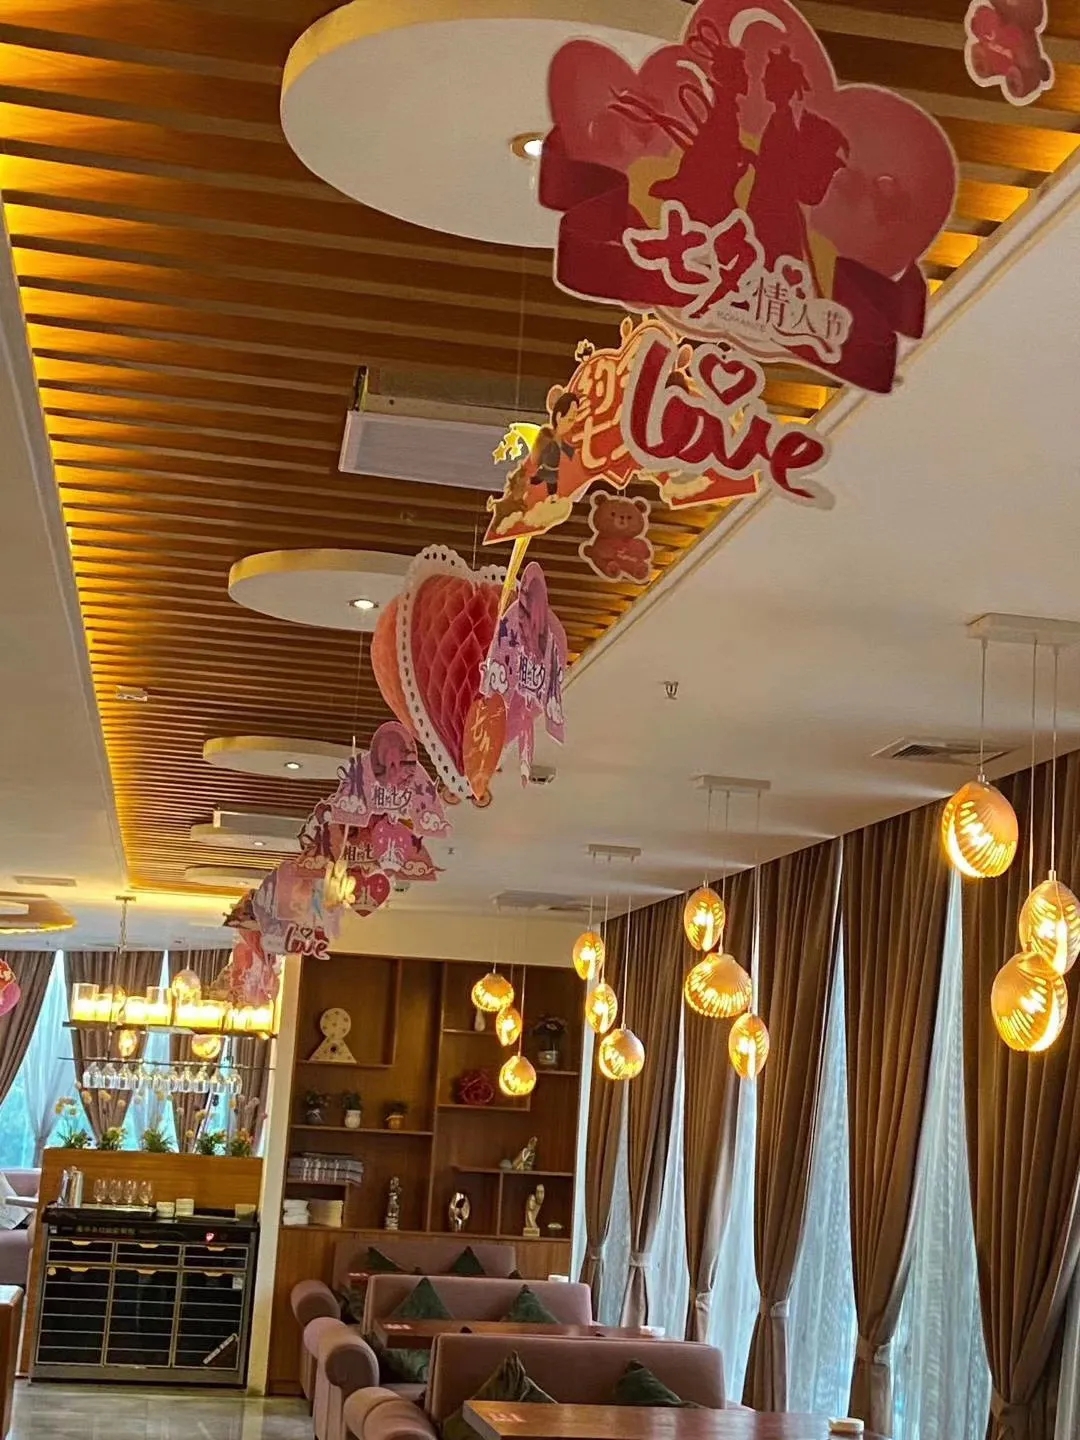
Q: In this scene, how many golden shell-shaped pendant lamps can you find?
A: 12